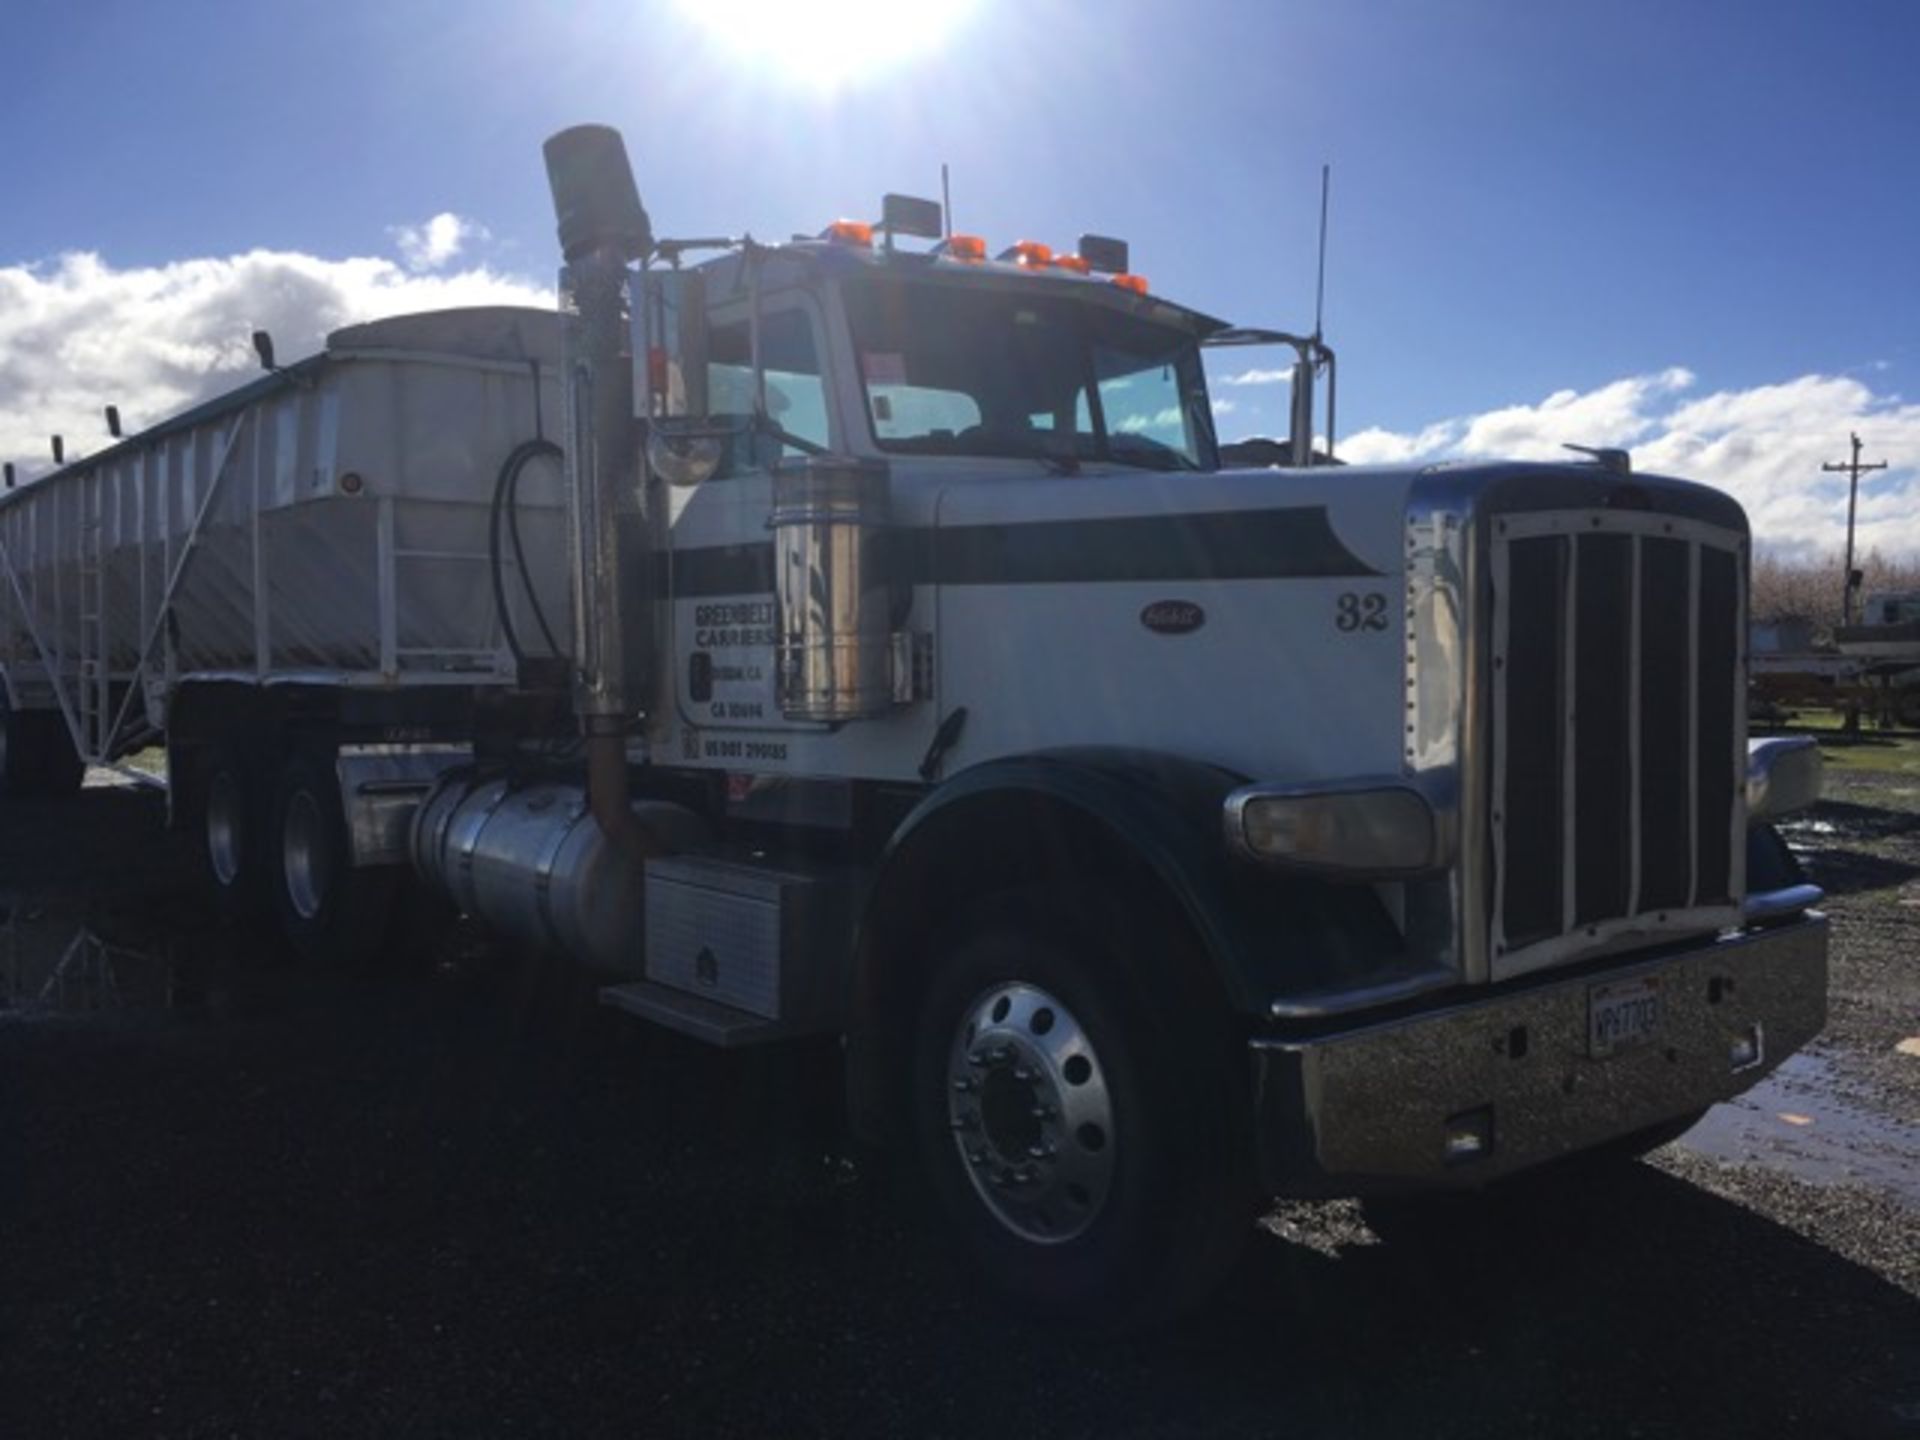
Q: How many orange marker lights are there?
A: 5